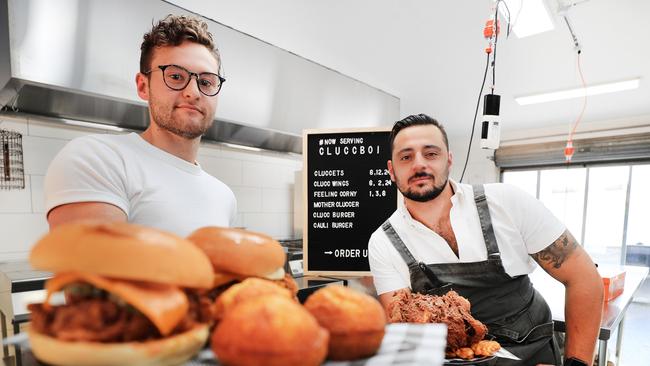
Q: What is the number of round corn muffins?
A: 3